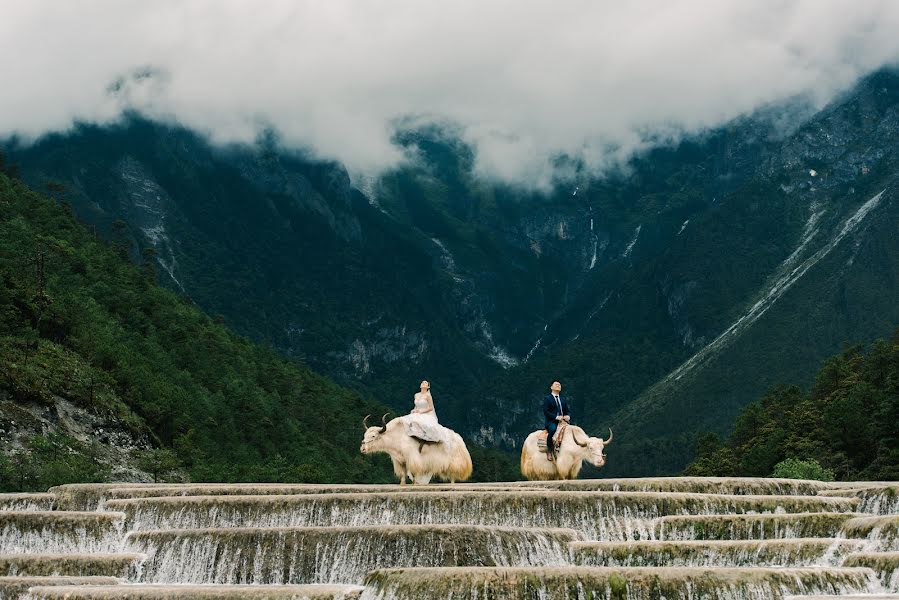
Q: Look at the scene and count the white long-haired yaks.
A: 2